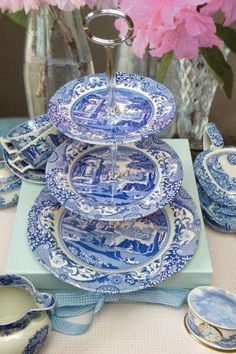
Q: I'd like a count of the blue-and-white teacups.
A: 2